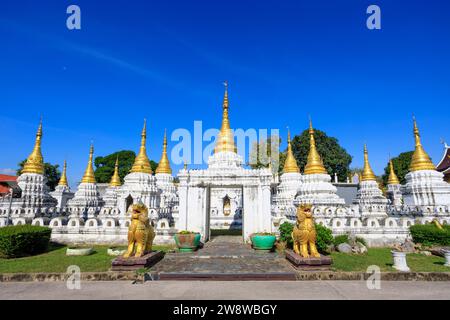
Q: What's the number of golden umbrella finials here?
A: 12